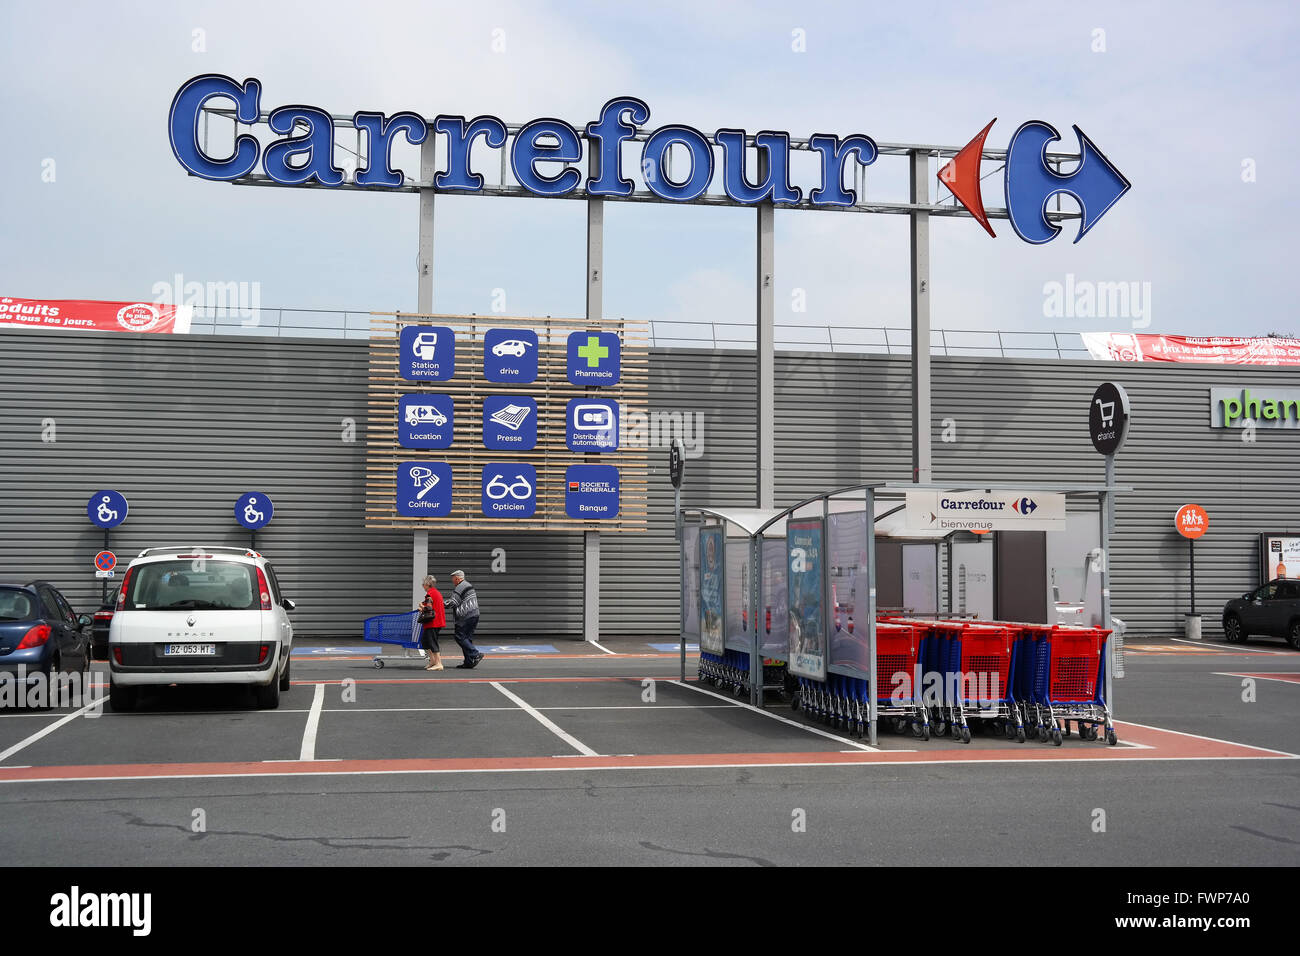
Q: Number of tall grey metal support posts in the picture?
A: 4